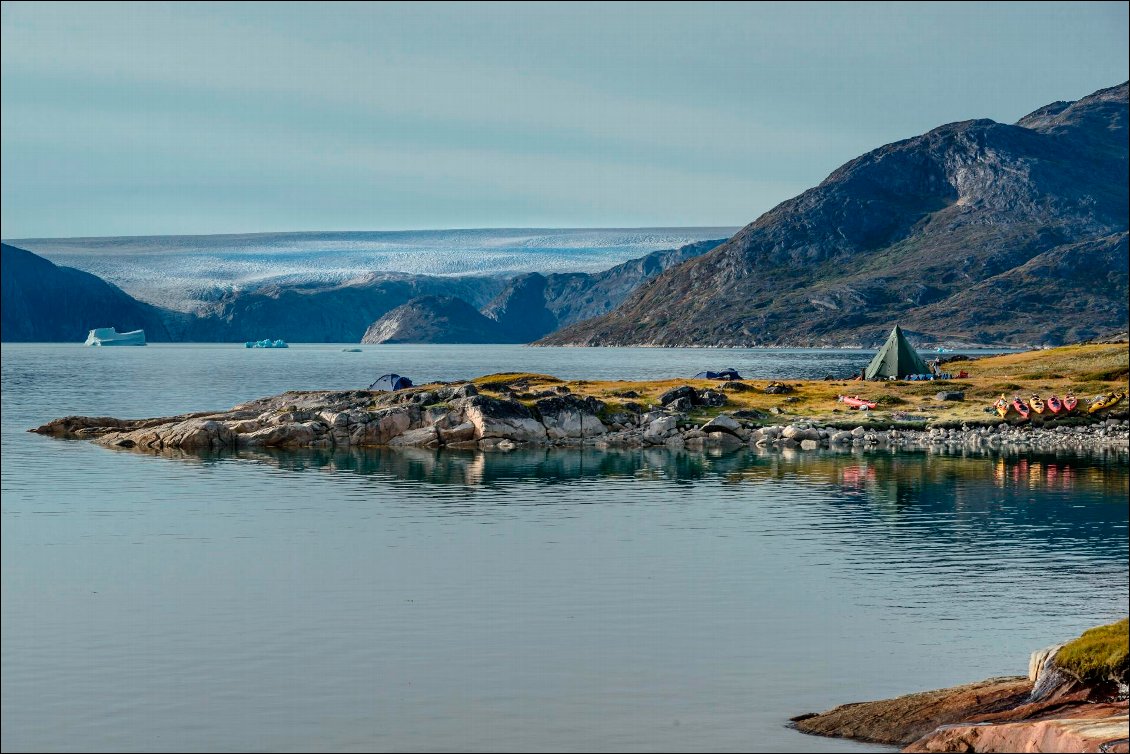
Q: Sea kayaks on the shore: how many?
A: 7